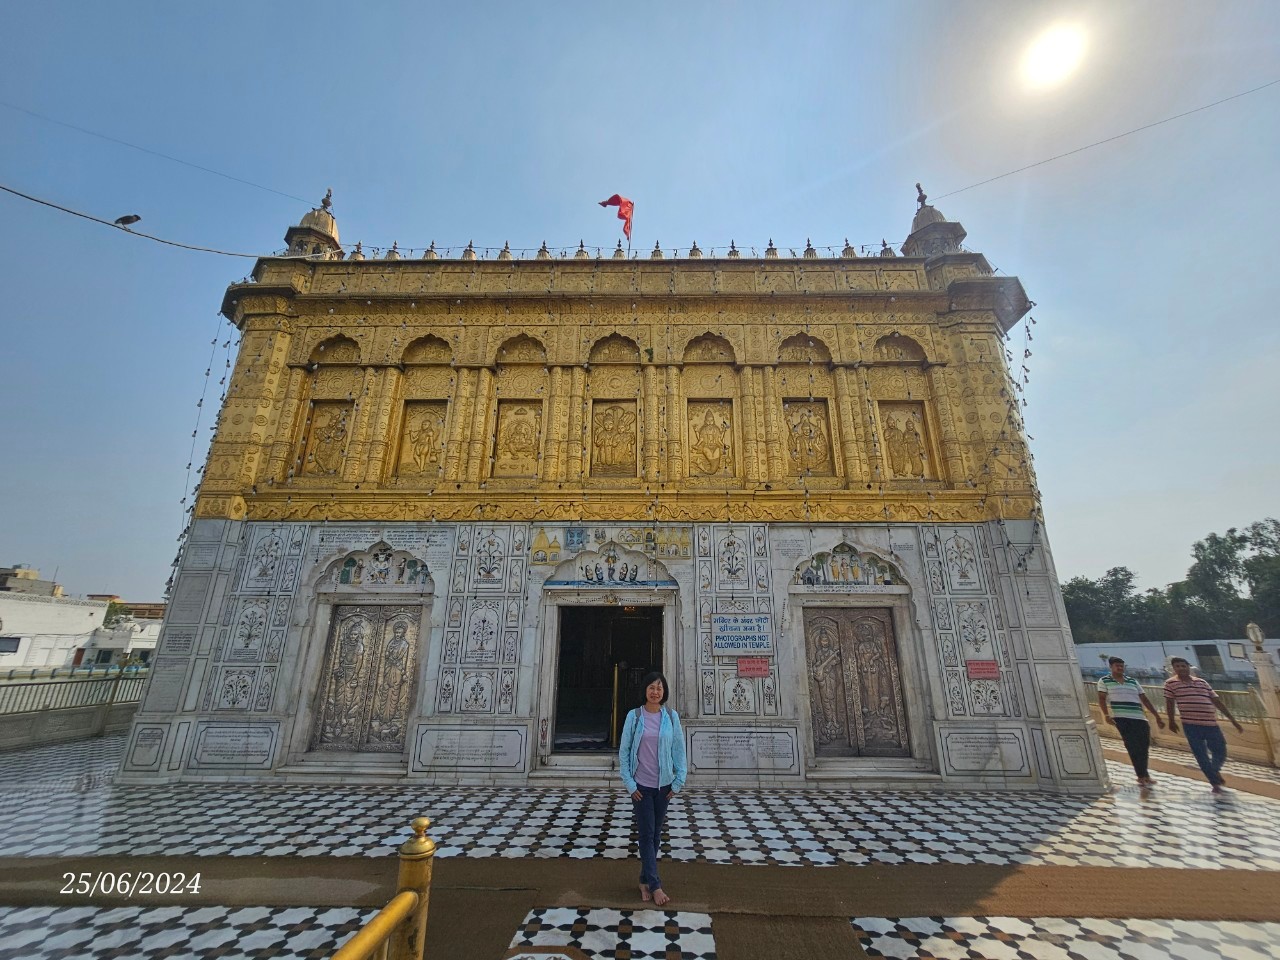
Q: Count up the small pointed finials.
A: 15